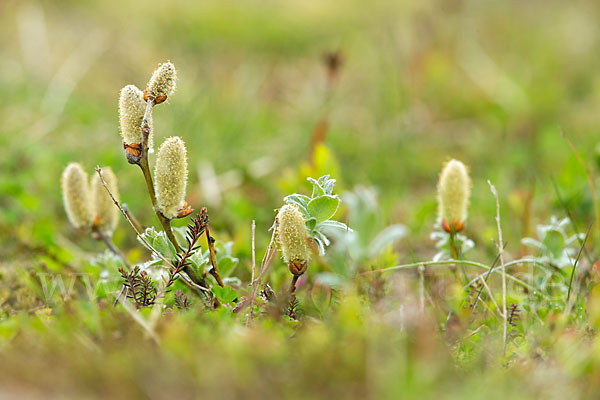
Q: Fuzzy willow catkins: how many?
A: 7